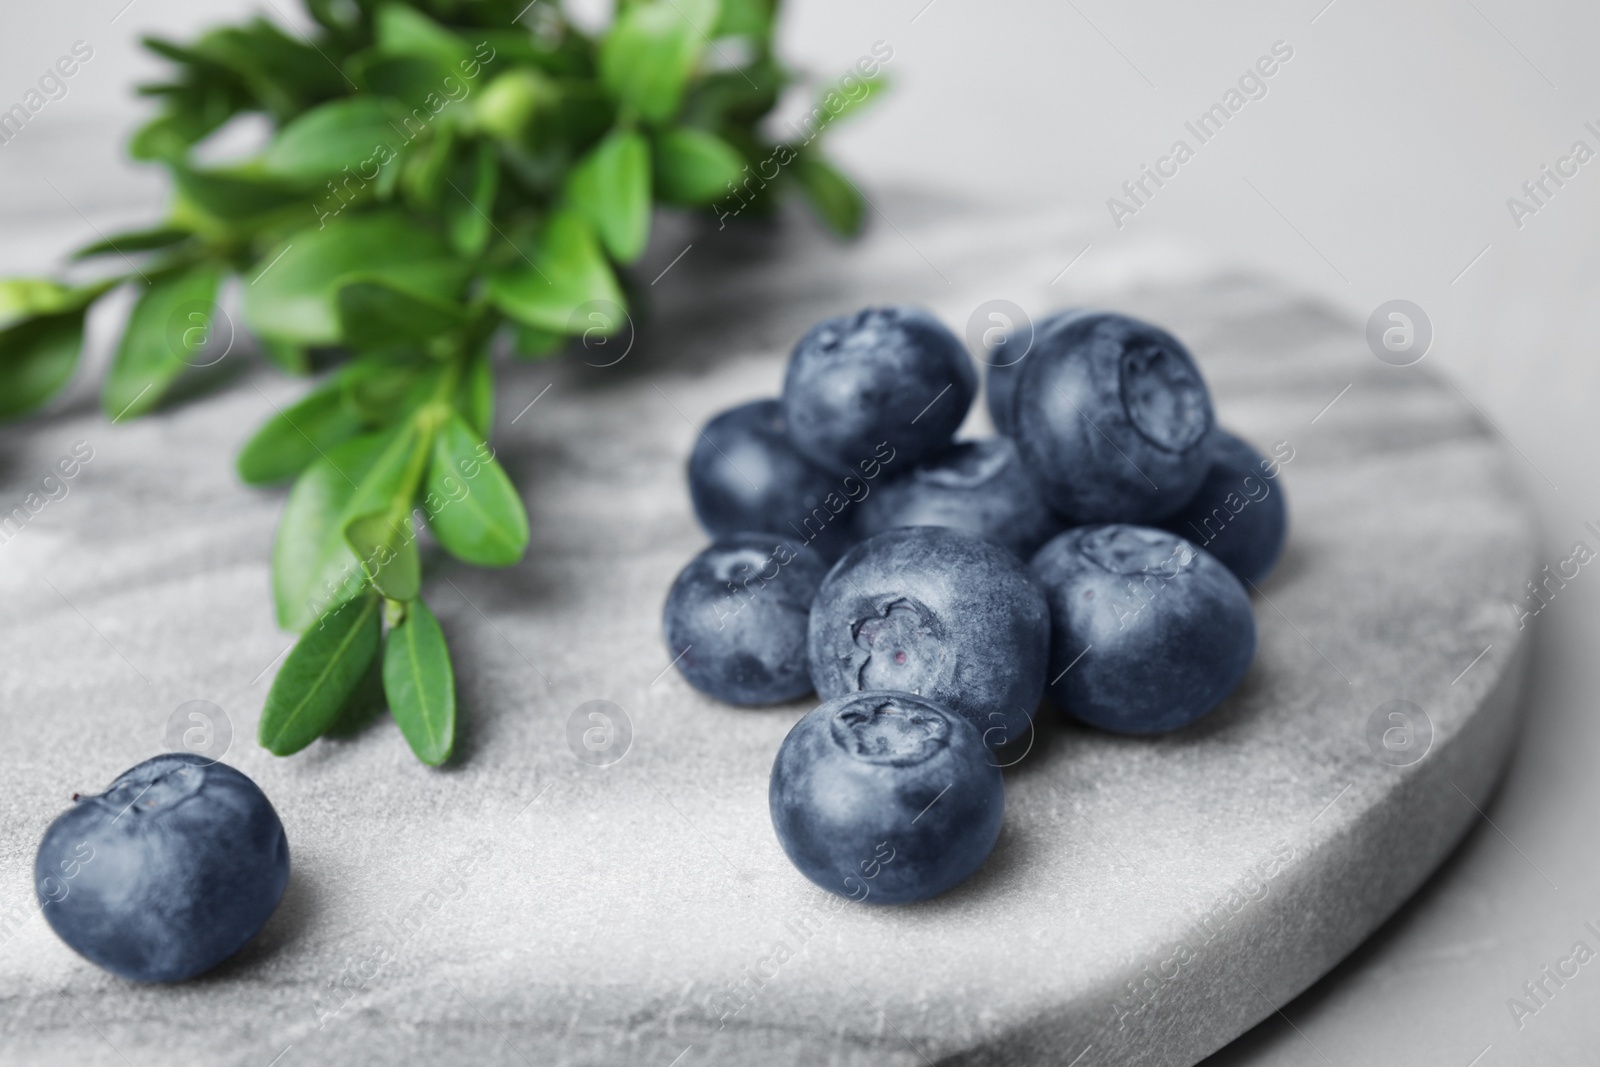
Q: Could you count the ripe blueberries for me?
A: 11